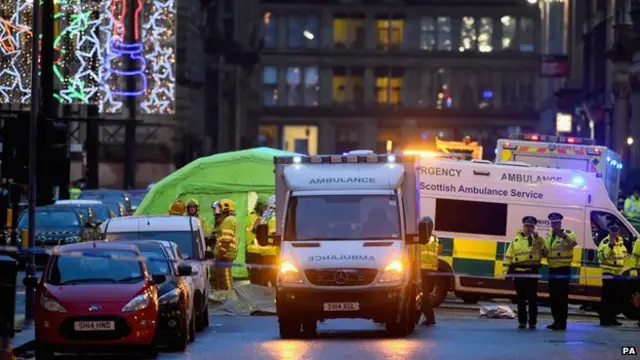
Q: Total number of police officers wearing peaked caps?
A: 3